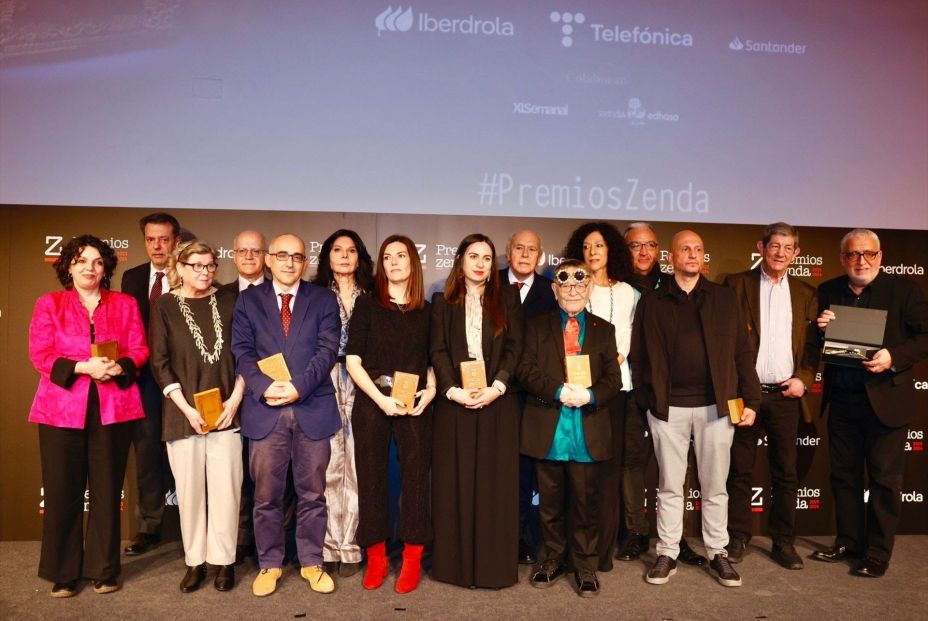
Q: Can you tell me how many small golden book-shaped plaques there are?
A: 7